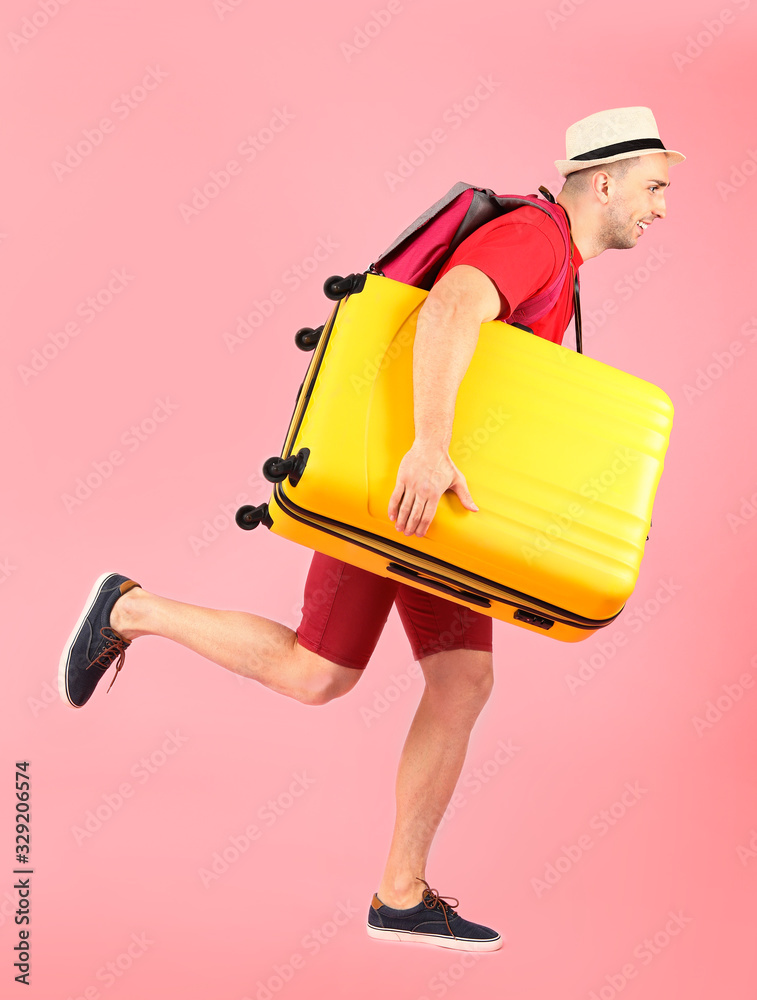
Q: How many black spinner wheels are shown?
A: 4